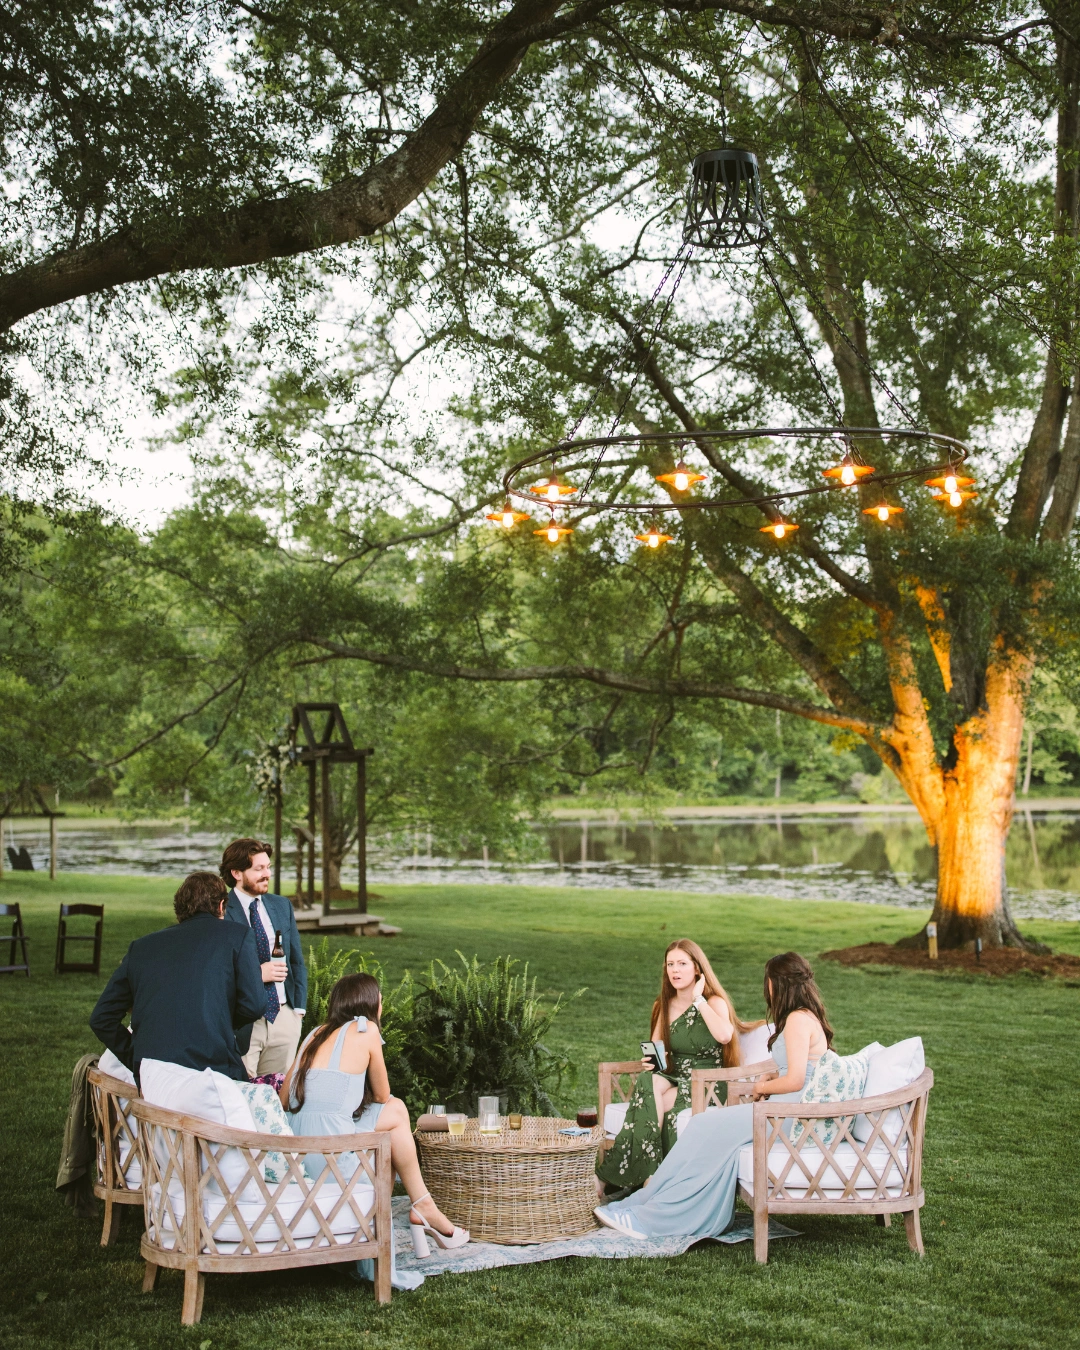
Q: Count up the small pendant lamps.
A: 10